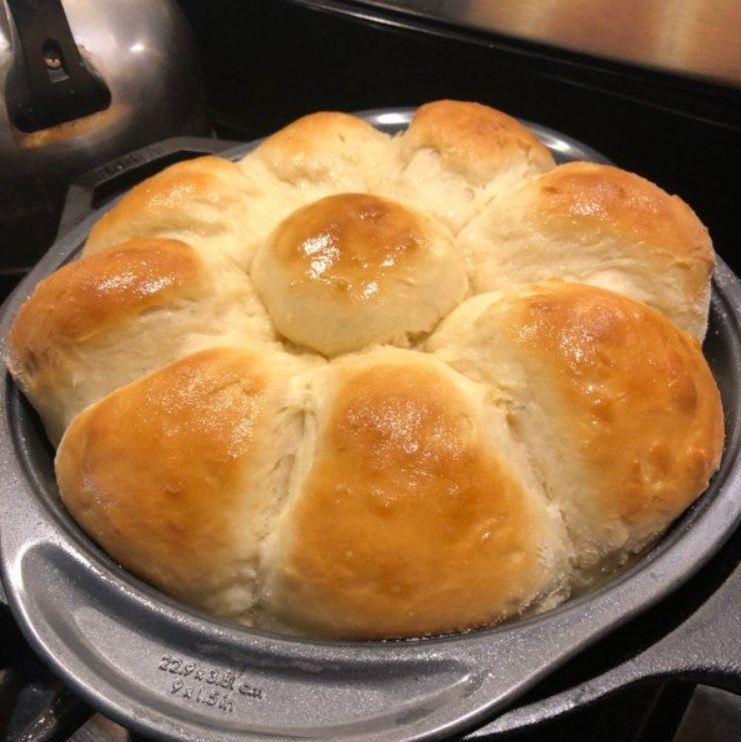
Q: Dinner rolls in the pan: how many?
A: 9